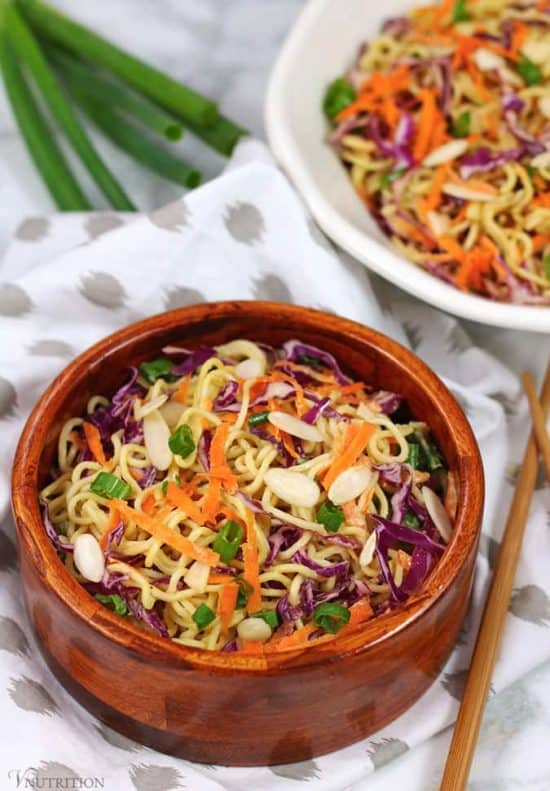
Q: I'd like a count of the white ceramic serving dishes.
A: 1